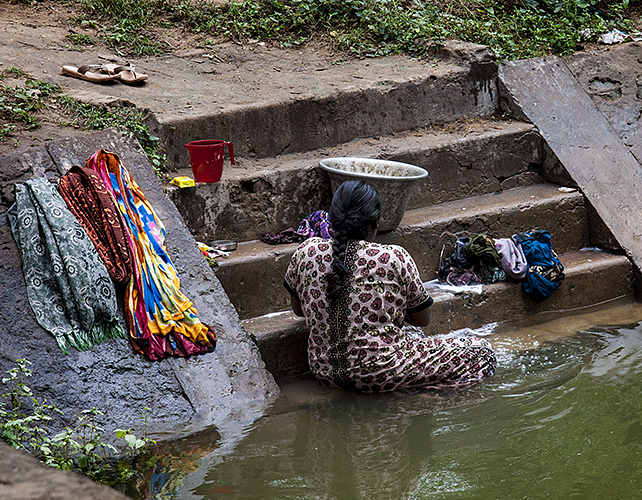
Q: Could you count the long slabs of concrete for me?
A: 2